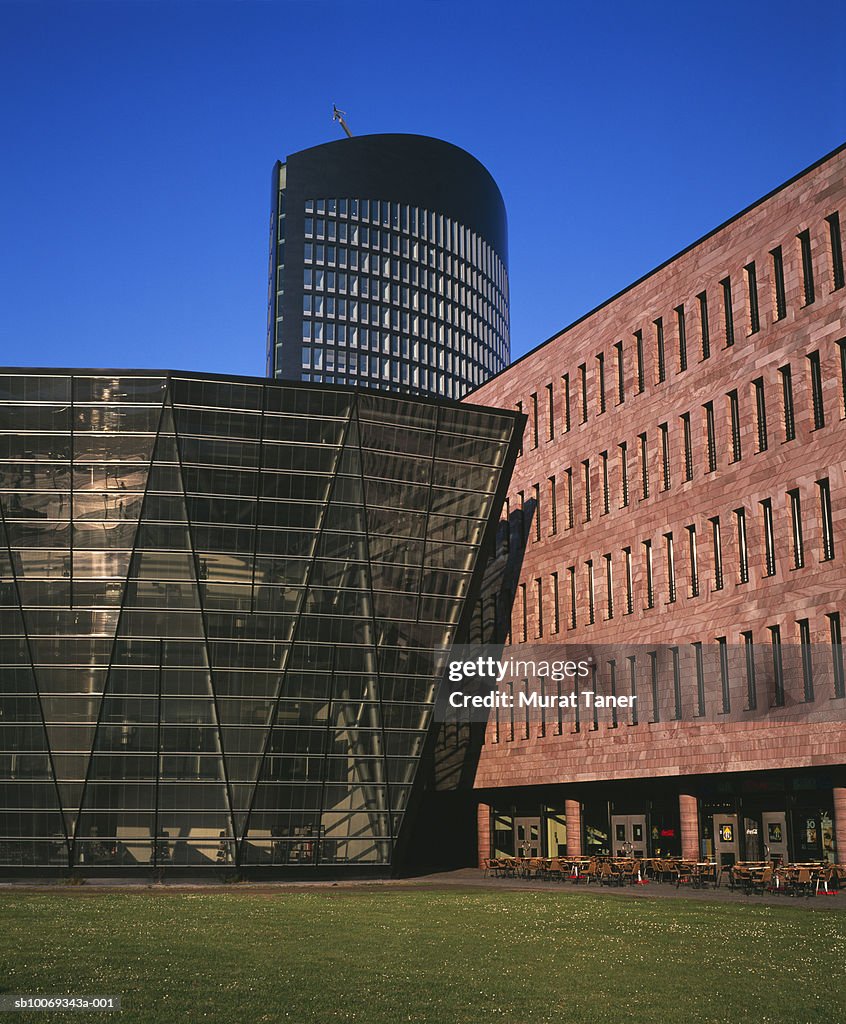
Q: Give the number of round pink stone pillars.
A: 4